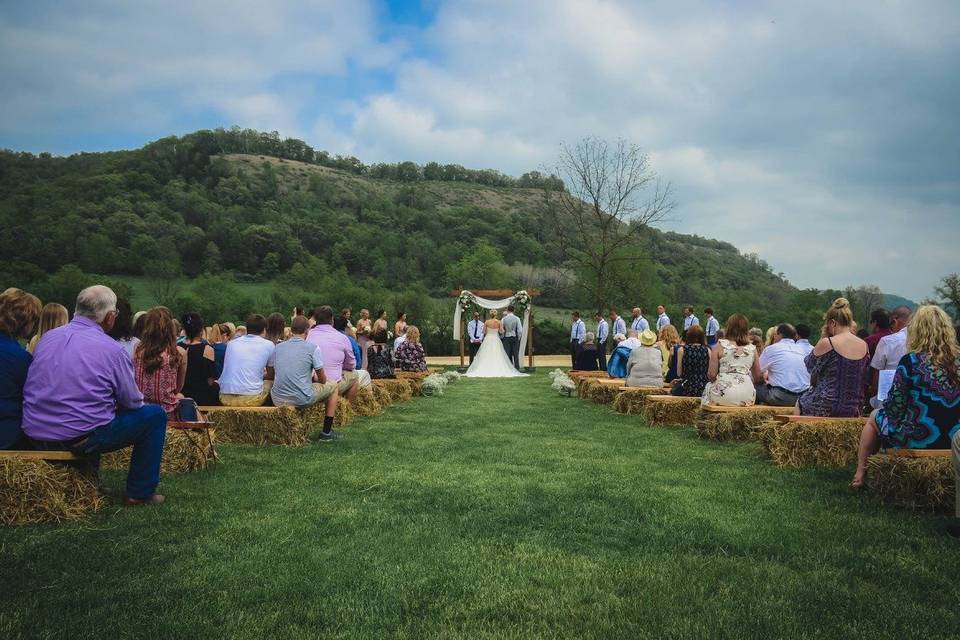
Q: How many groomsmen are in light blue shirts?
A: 7